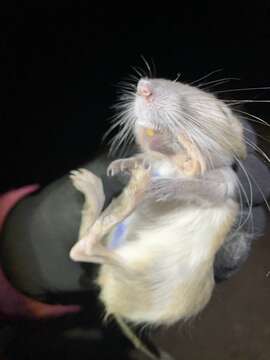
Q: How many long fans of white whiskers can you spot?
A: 2